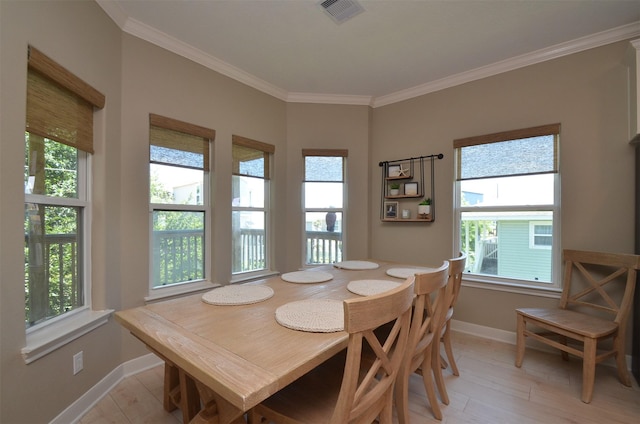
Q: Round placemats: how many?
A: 6